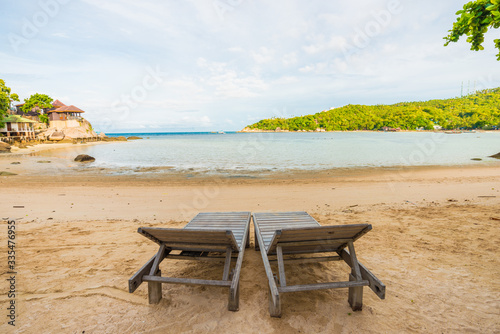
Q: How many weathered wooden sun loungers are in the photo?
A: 2